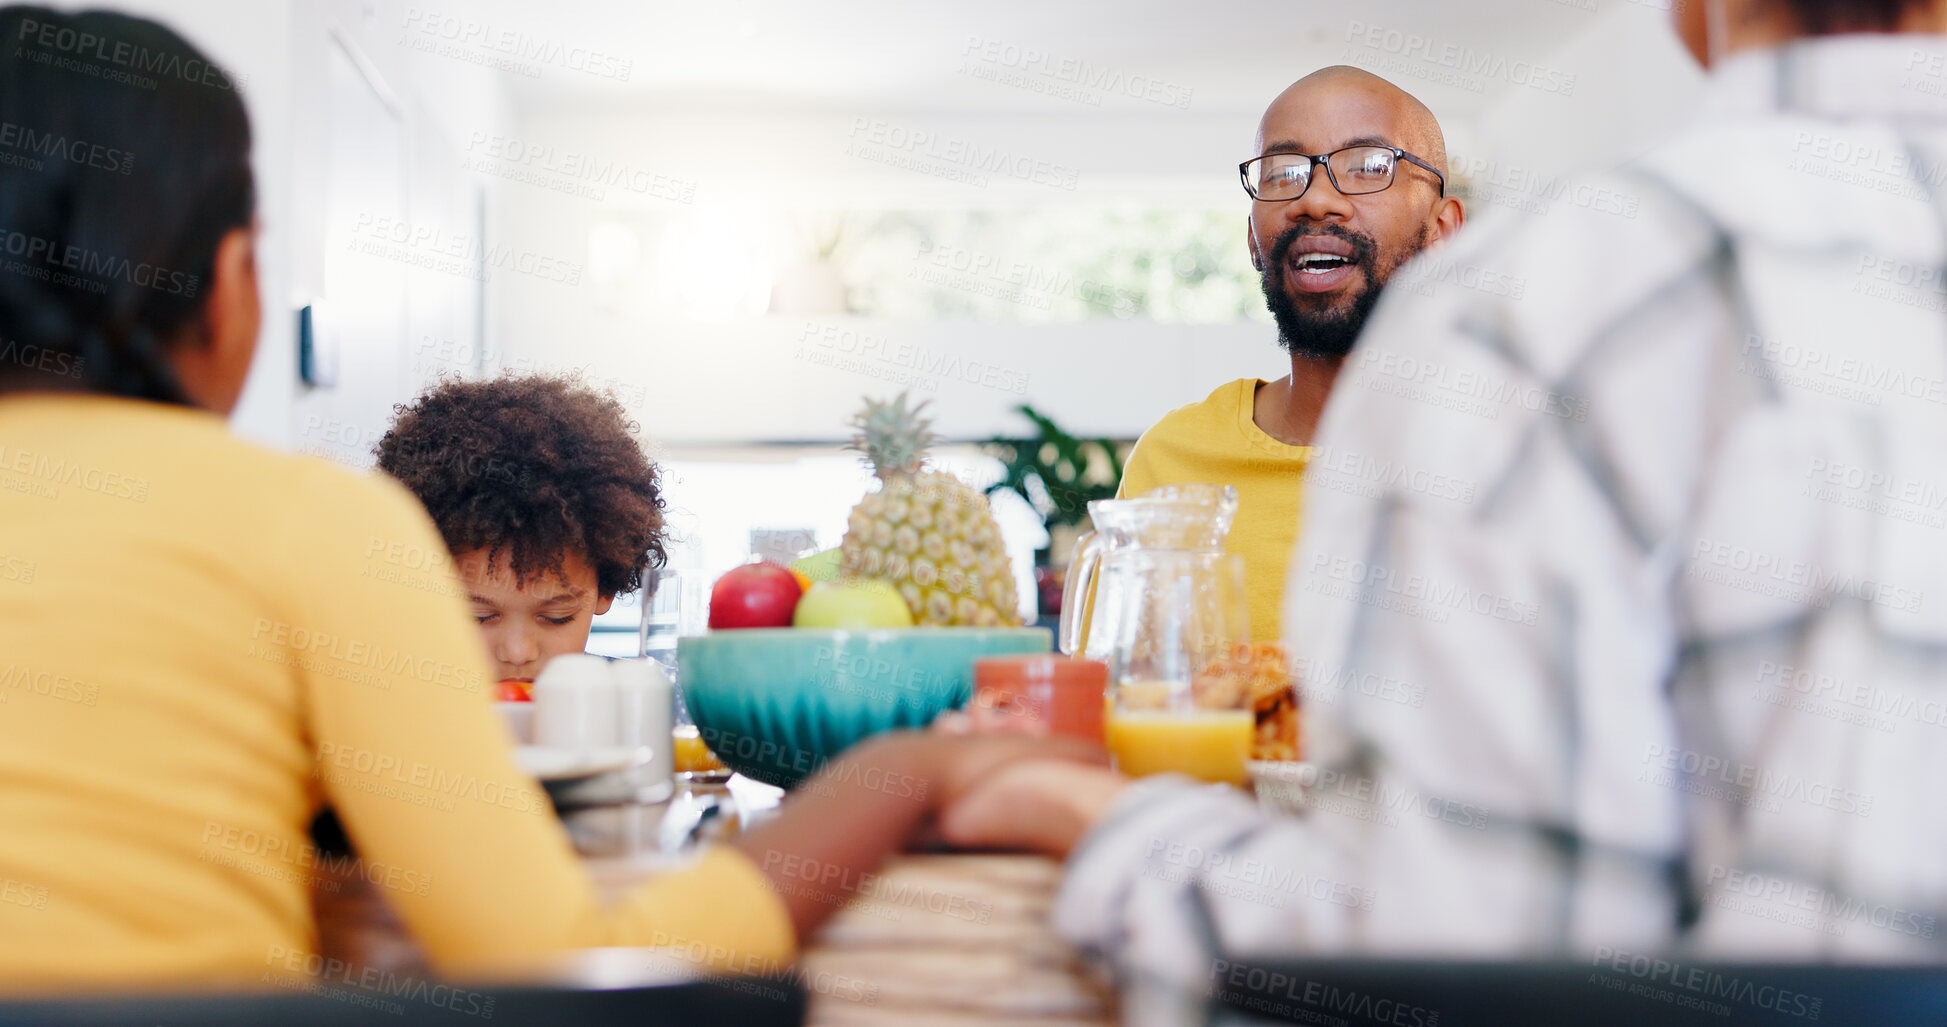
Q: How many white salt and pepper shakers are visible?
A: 2